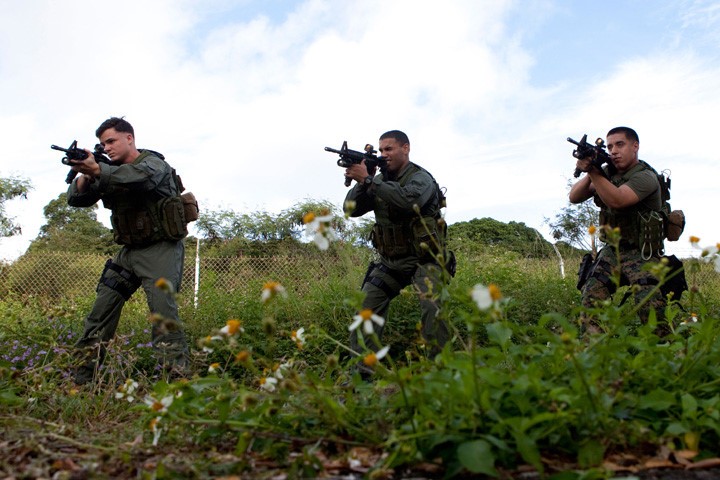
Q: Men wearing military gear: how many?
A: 3